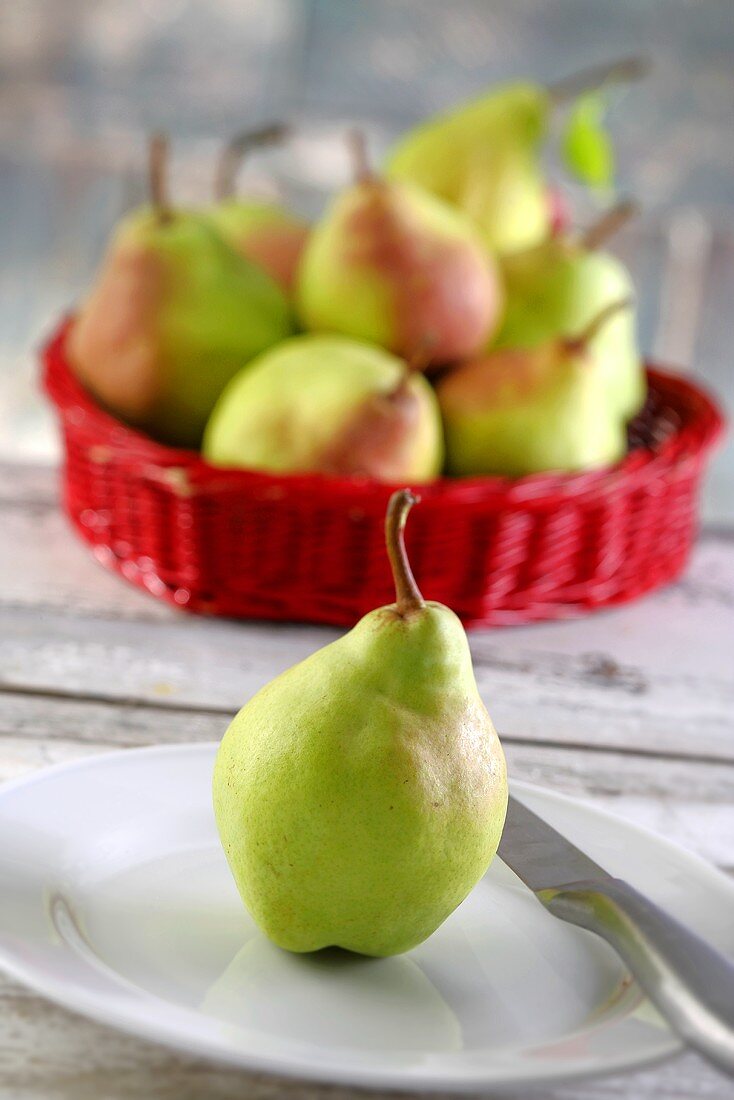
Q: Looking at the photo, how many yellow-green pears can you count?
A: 8